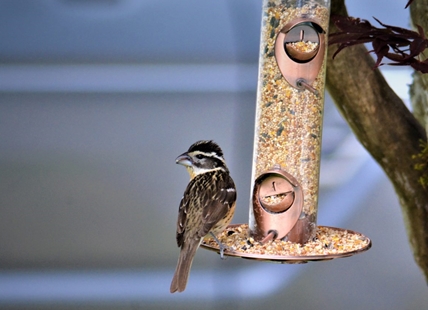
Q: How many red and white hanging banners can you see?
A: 0